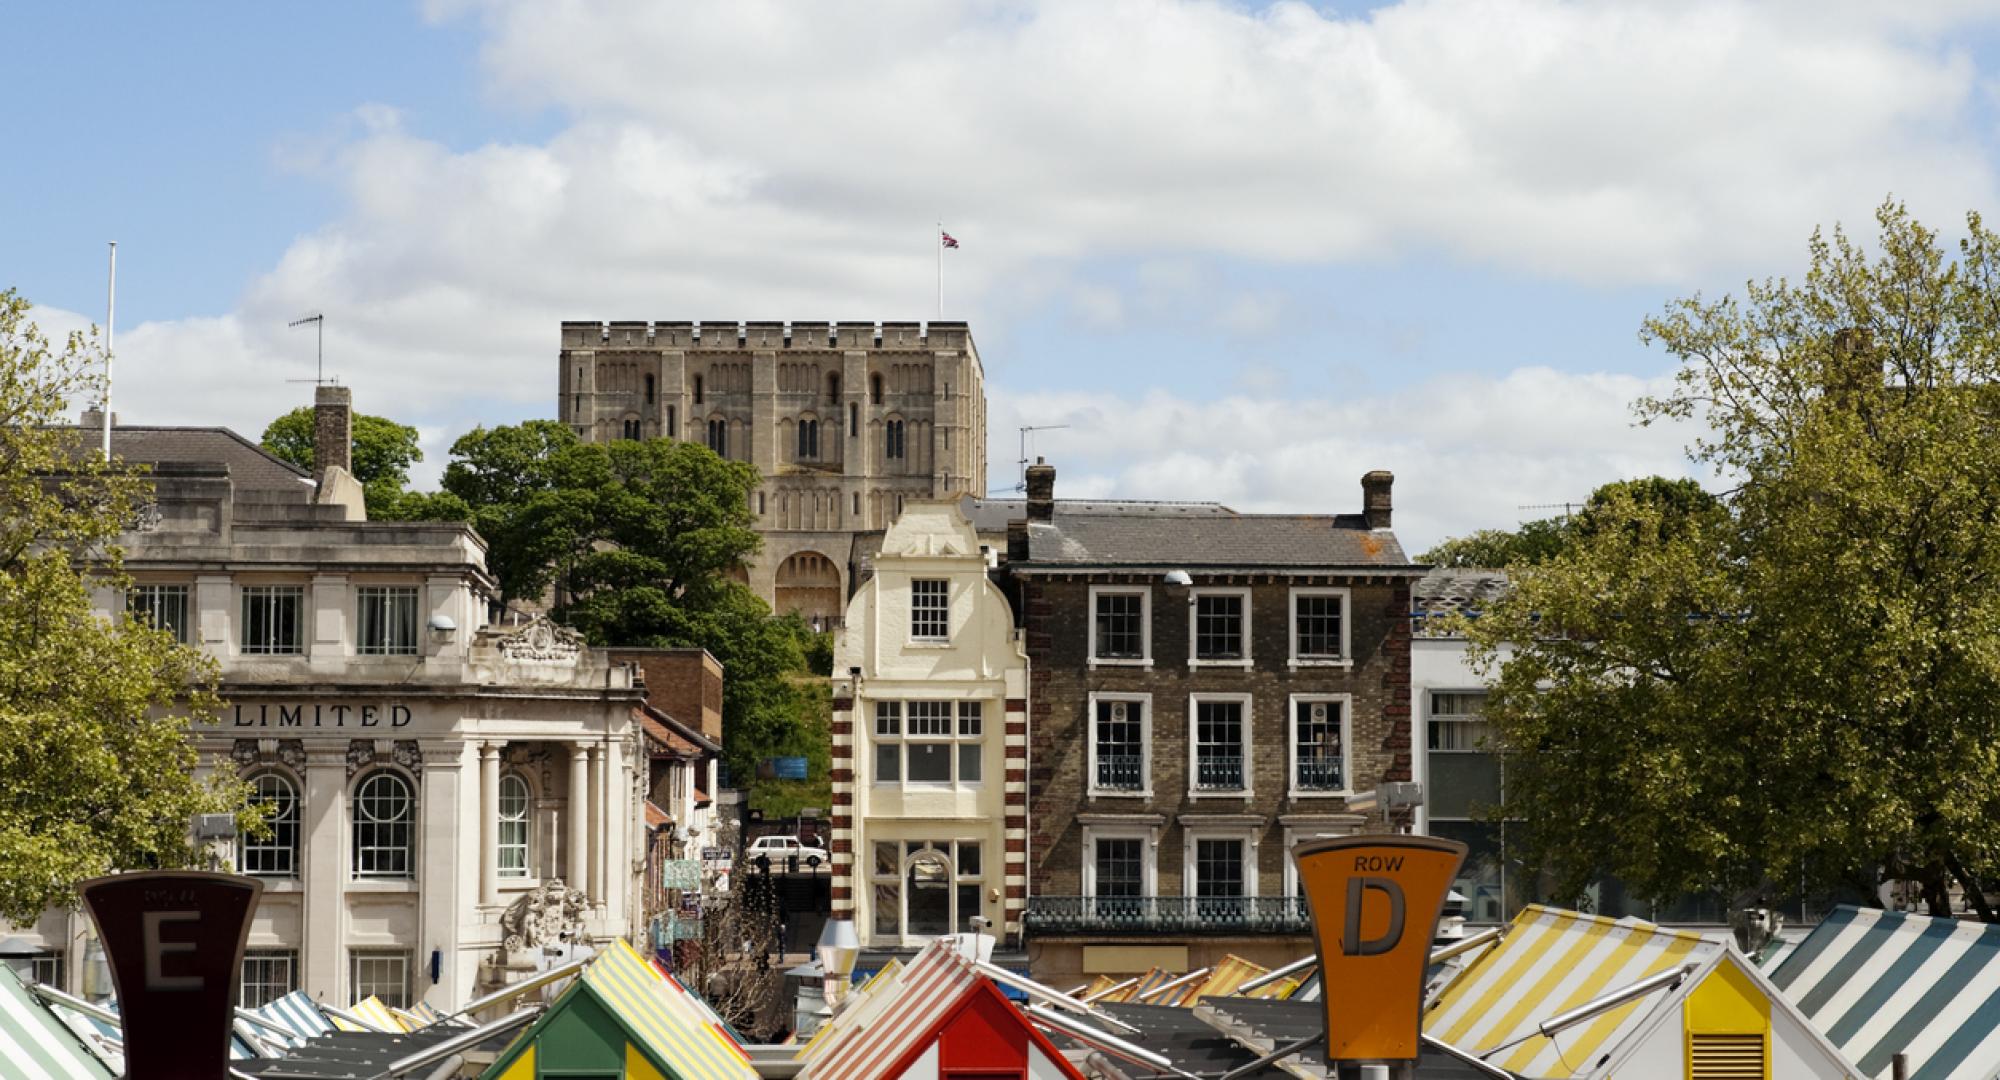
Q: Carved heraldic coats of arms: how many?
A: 2